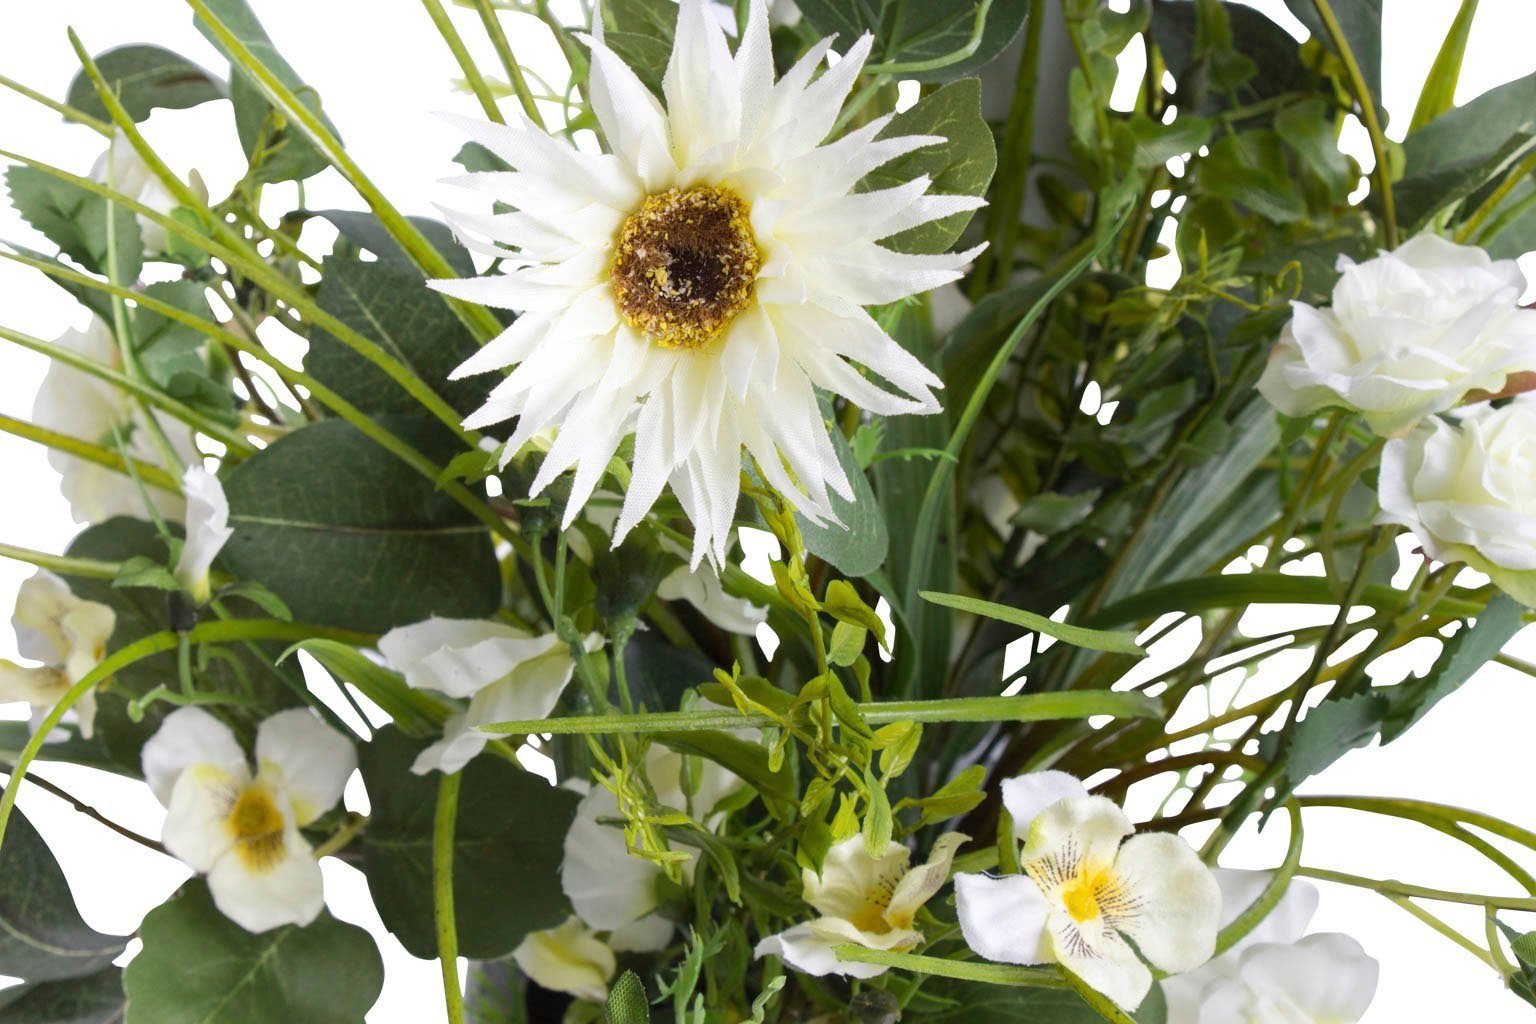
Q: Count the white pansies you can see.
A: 4